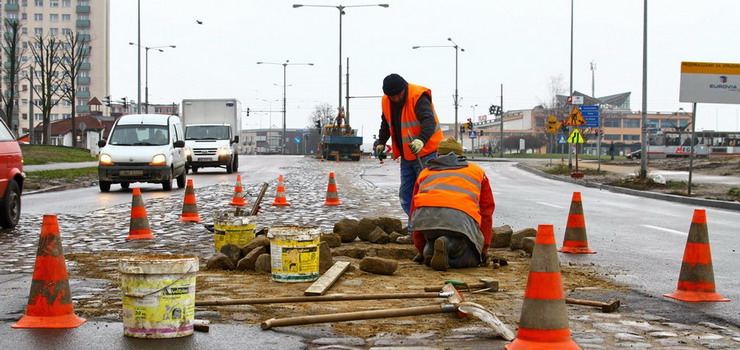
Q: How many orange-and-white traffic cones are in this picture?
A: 9